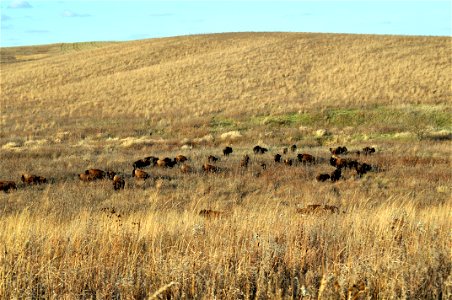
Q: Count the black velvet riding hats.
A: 0